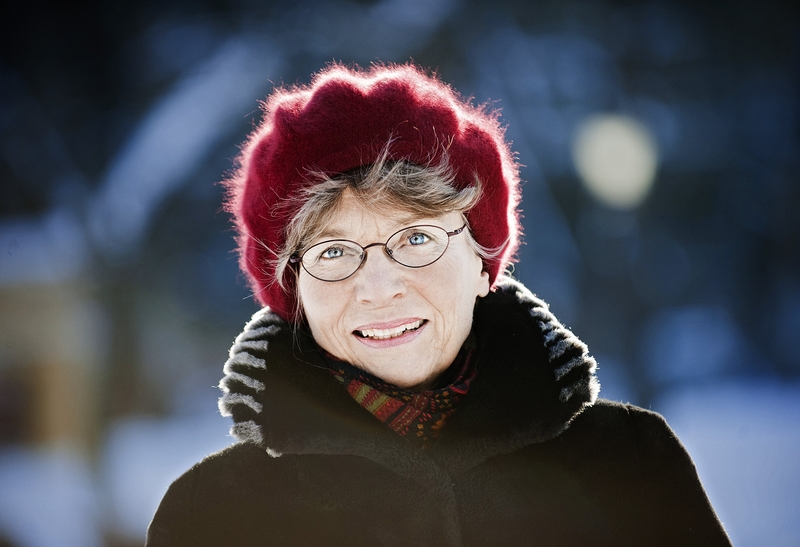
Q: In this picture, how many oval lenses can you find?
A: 2